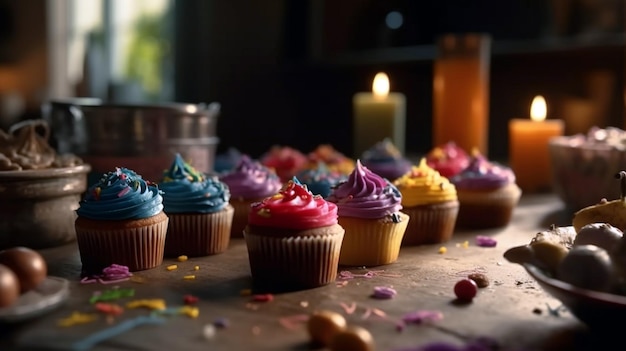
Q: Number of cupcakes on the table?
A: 13